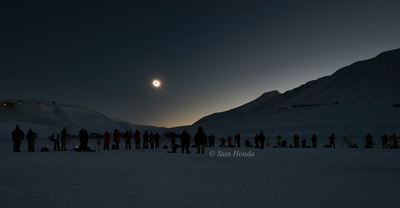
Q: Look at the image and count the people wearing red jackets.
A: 6